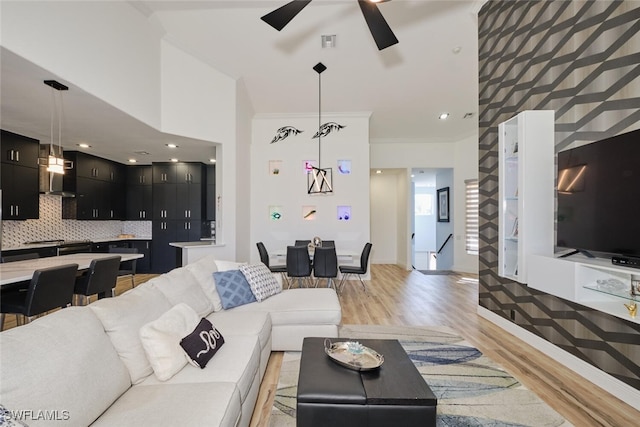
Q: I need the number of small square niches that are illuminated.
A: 6